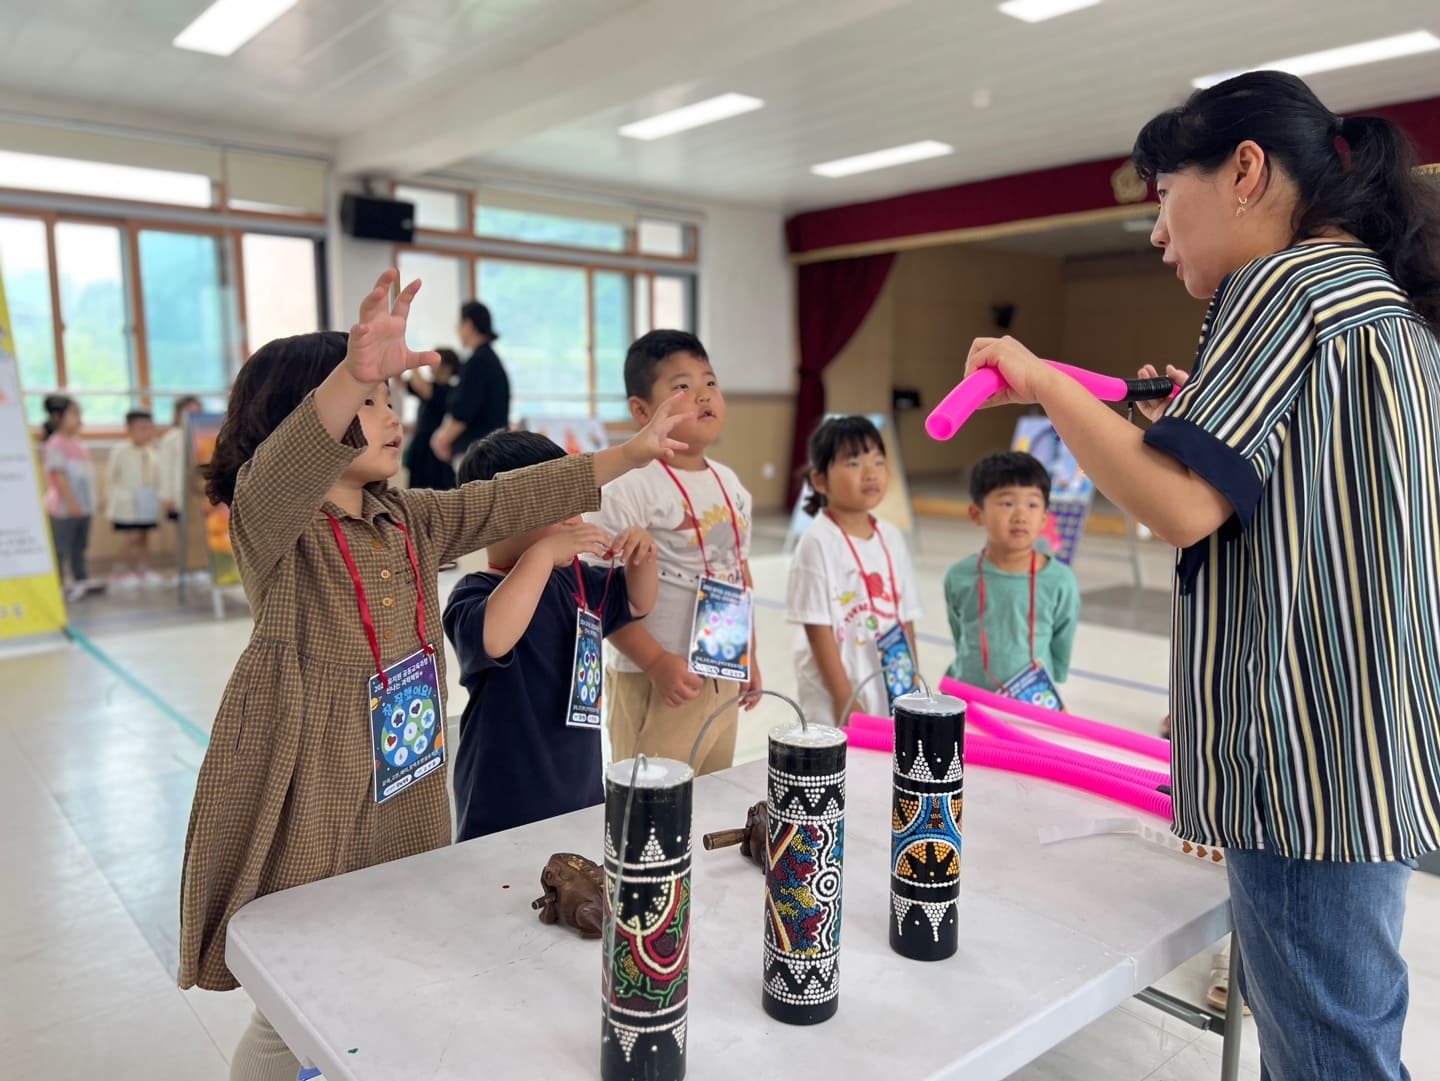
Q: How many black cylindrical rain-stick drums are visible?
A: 3